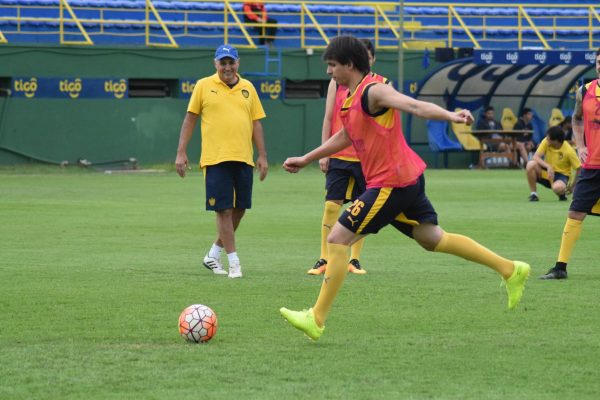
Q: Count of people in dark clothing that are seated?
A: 3